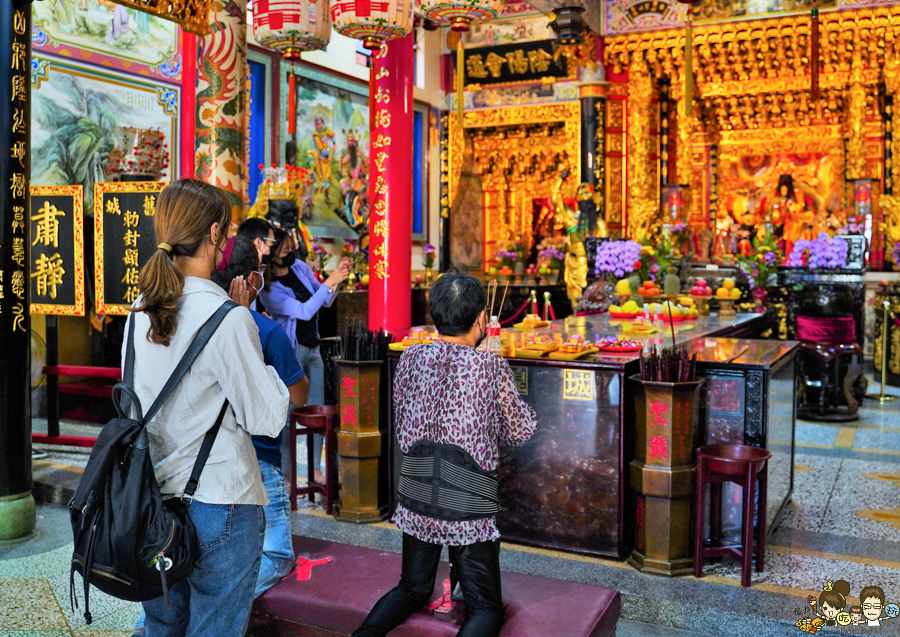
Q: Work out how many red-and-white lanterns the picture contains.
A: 3